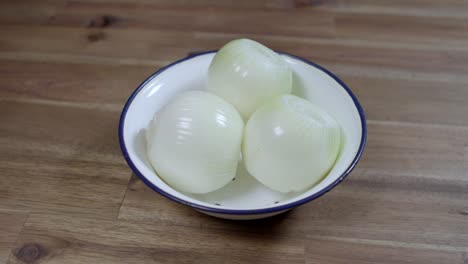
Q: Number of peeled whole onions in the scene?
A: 3